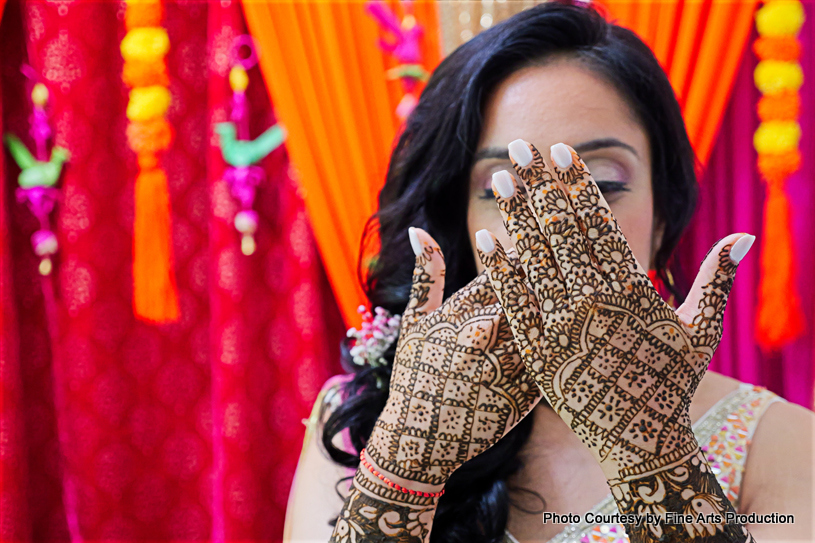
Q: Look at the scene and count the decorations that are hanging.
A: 5